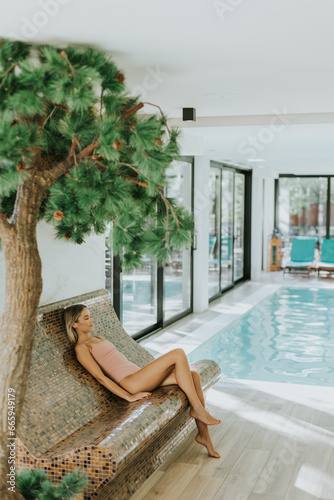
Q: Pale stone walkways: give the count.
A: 1